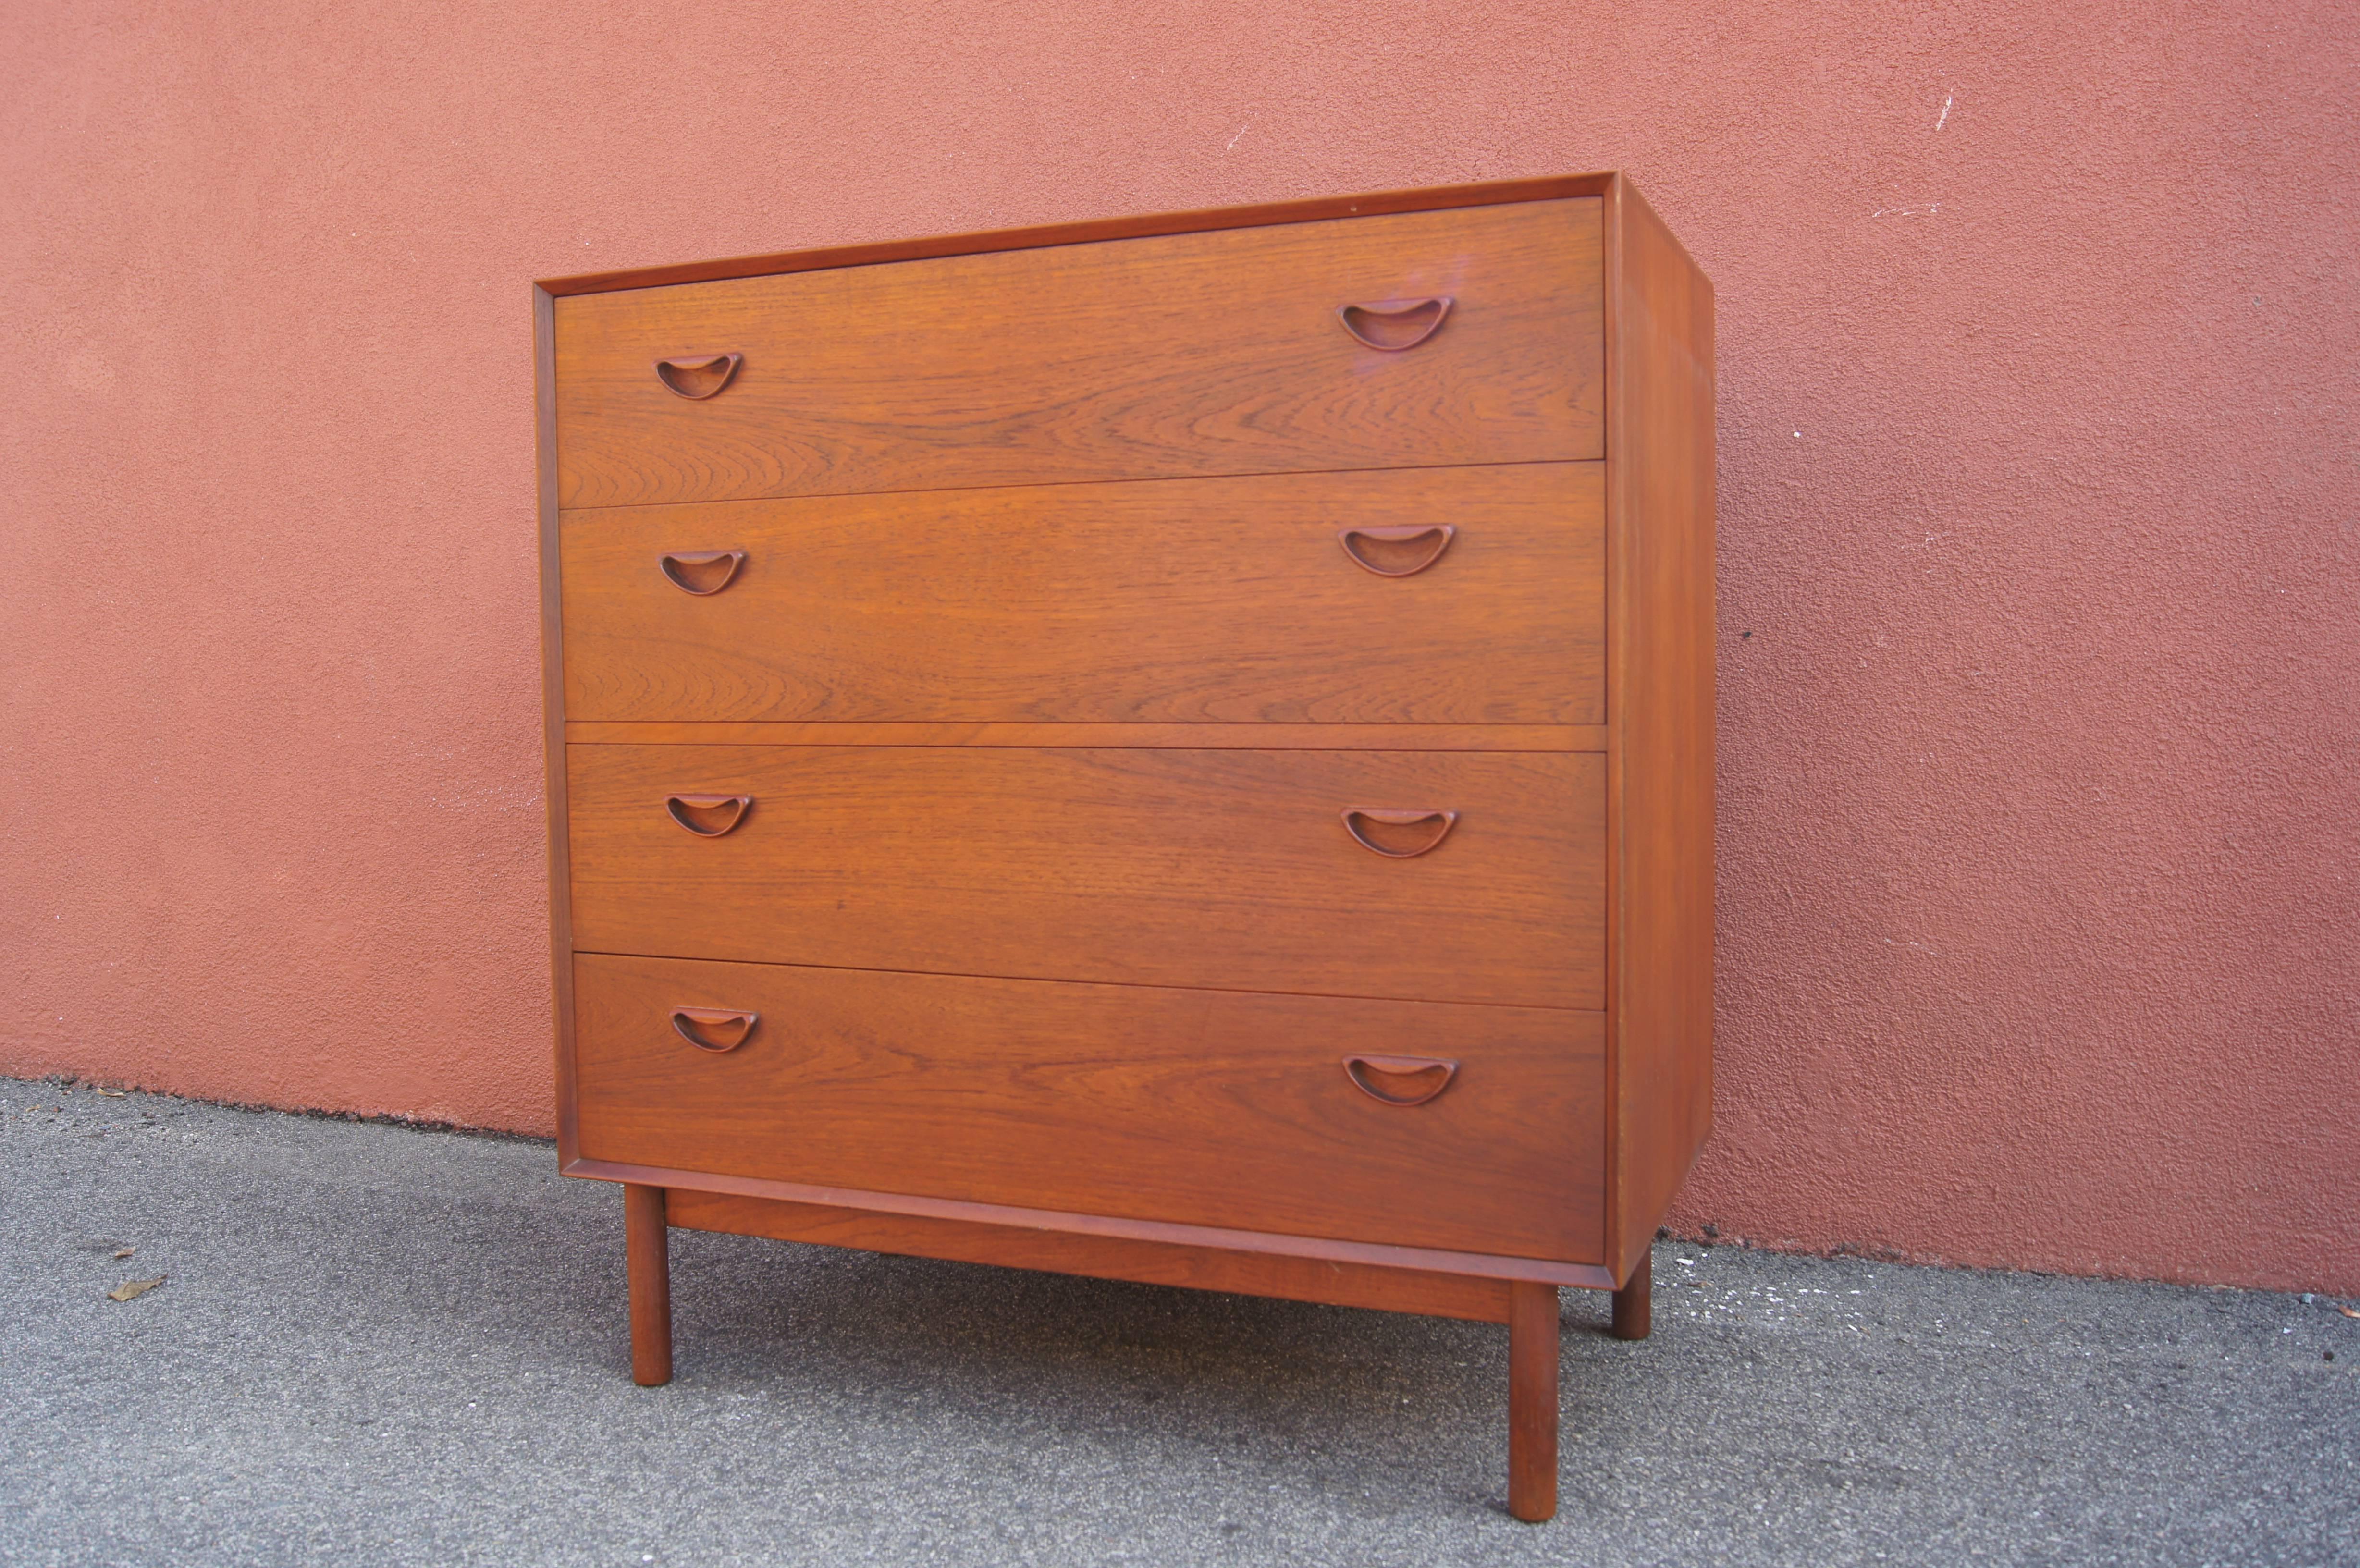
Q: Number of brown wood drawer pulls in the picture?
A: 8